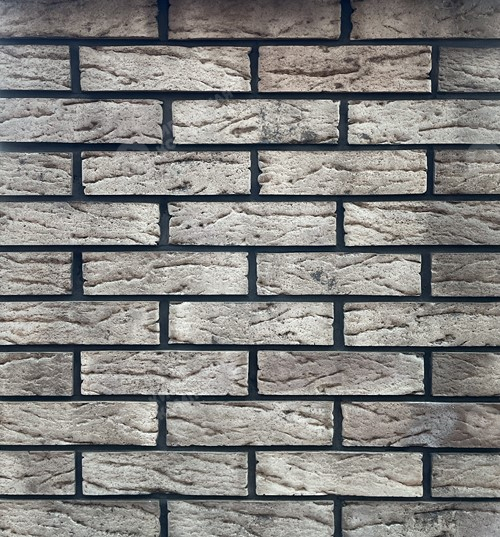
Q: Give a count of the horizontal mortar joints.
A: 10